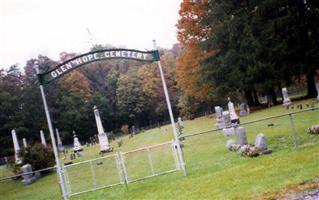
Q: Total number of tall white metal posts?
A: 2